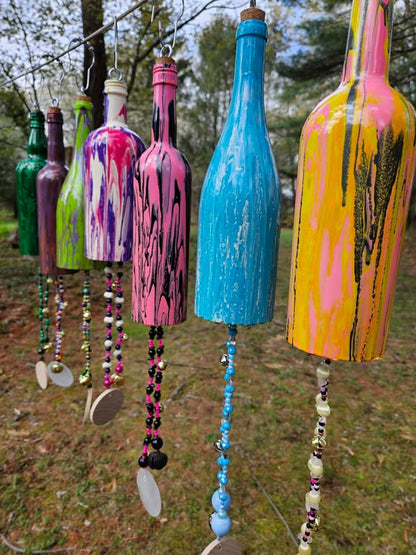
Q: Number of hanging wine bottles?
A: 7